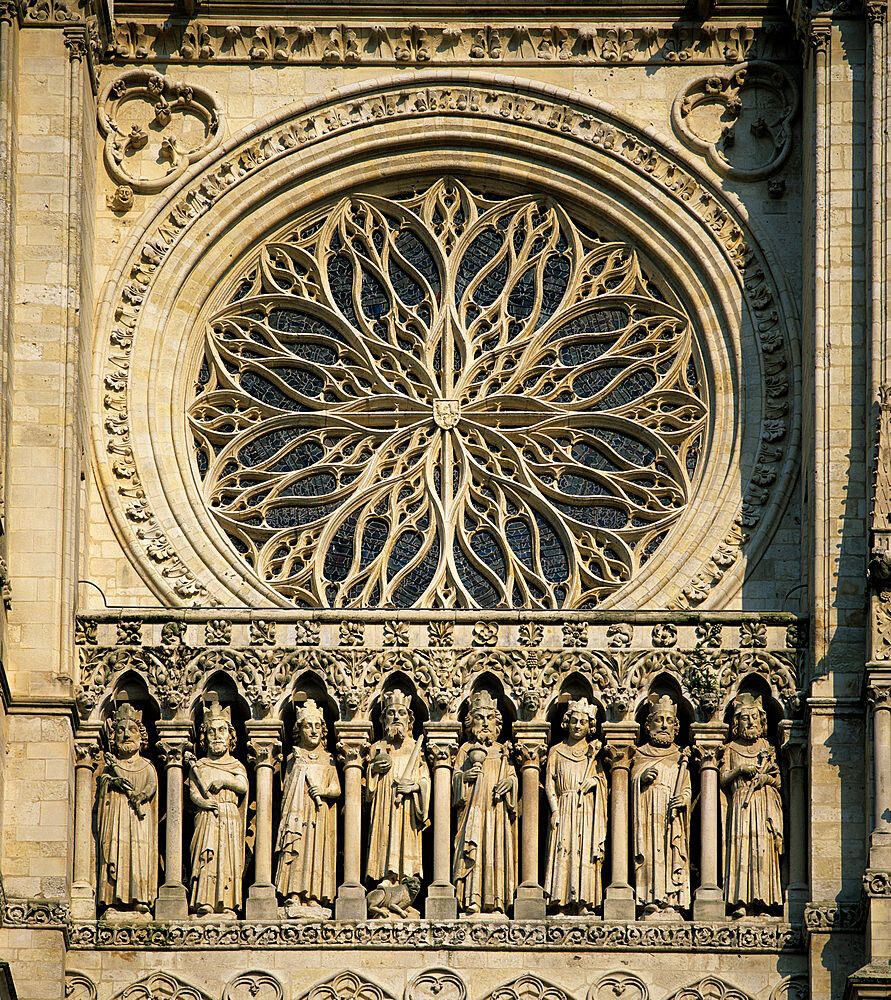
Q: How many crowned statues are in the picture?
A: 8